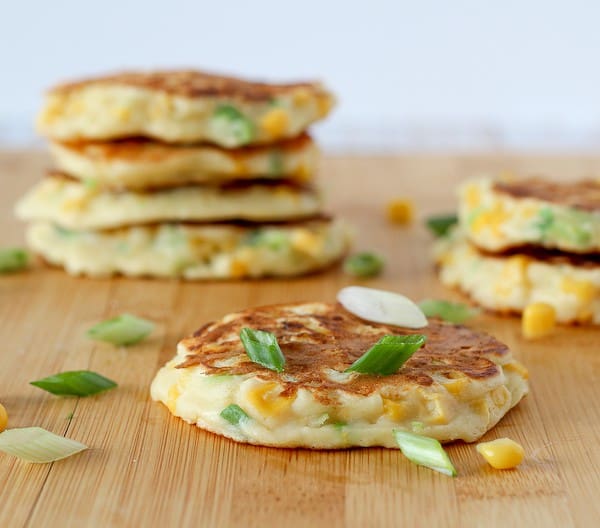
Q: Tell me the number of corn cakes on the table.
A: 7